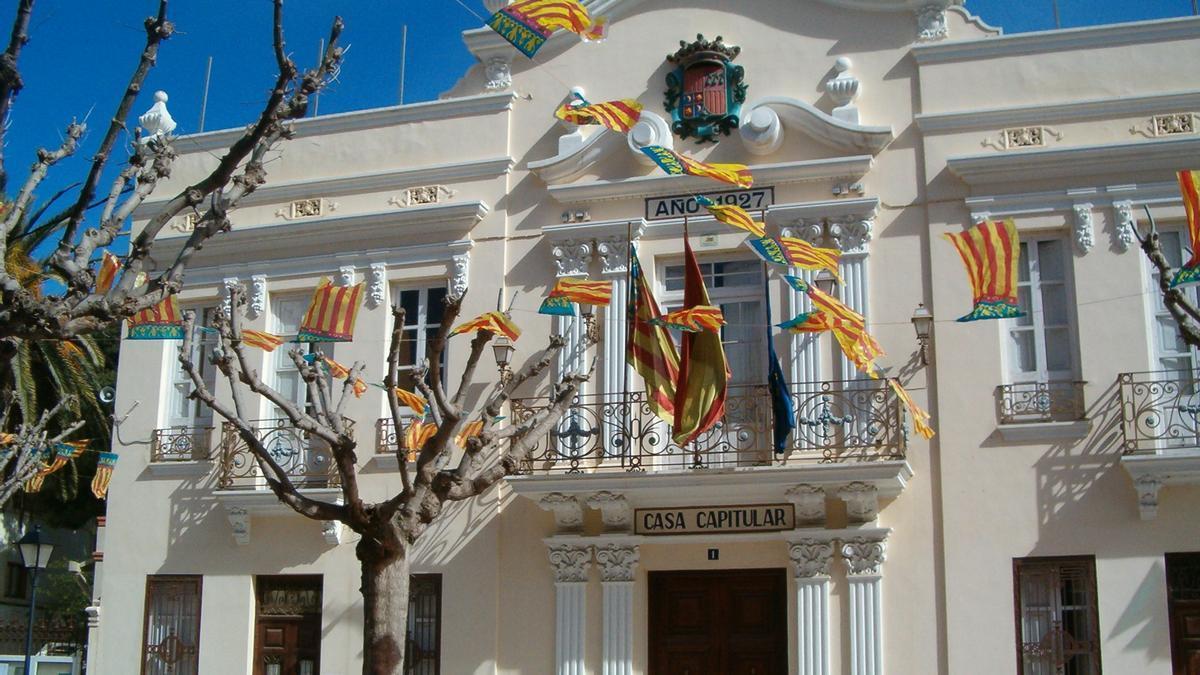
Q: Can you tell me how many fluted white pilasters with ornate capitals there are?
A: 8